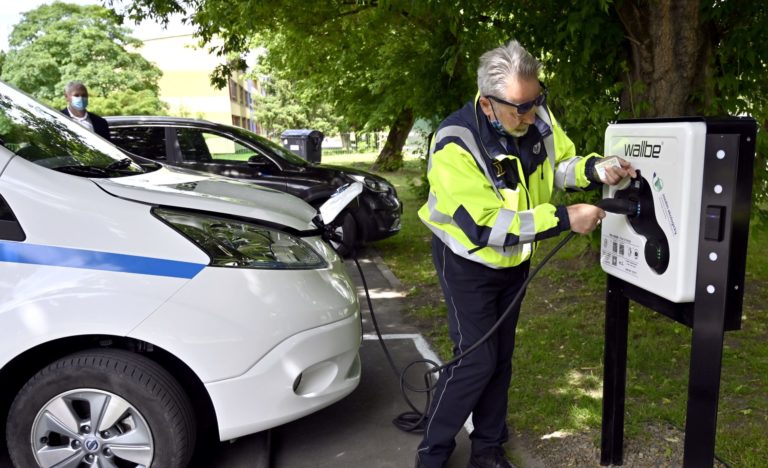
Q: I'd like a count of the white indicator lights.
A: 4